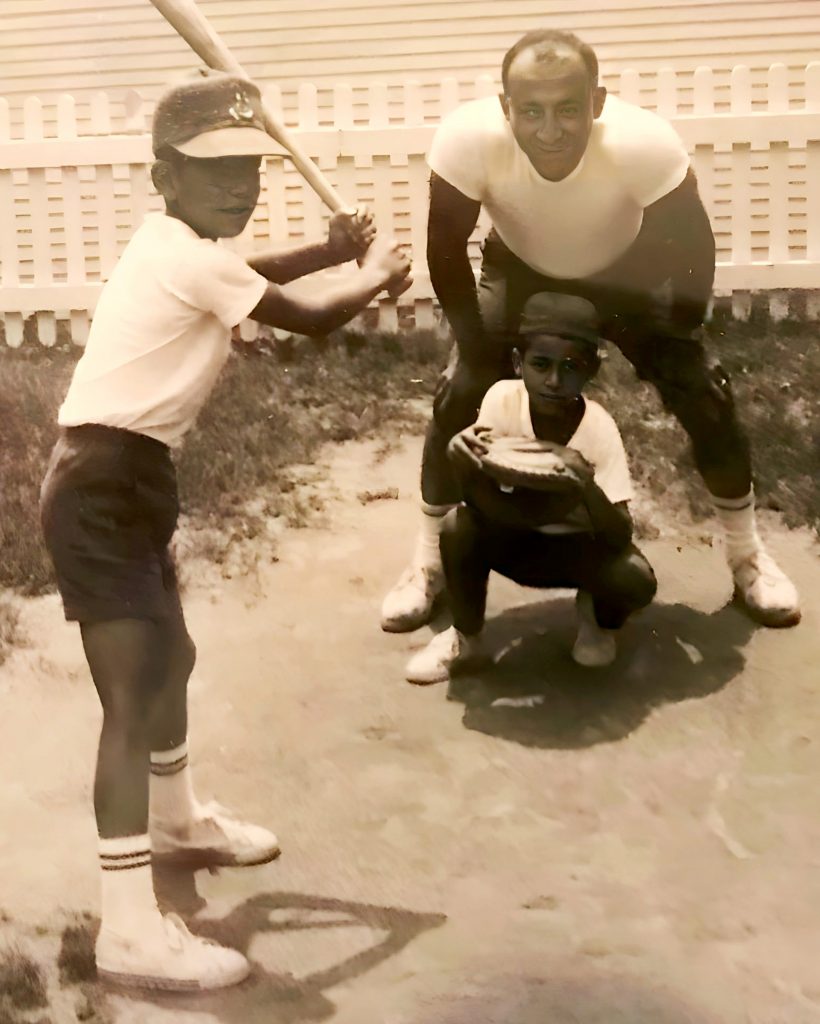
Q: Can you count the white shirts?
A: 3